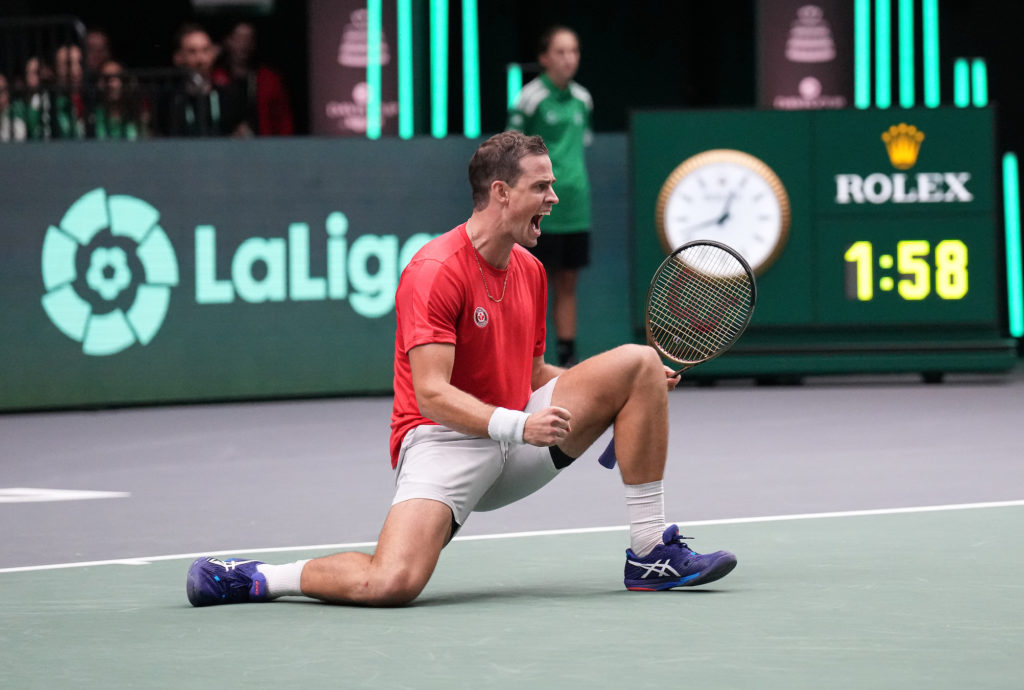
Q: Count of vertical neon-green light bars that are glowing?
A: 12